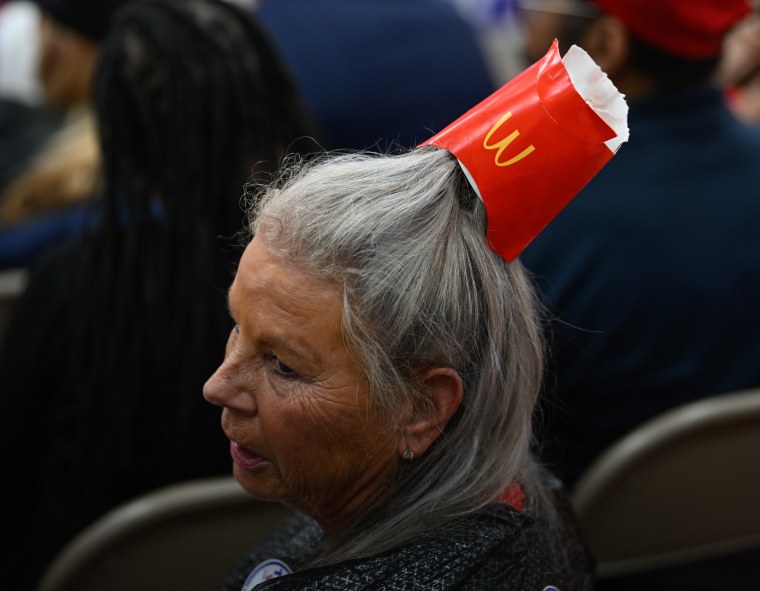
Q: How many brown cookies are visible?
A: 0